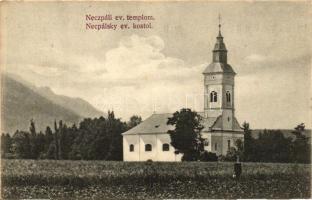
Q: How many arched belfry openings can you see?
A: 2